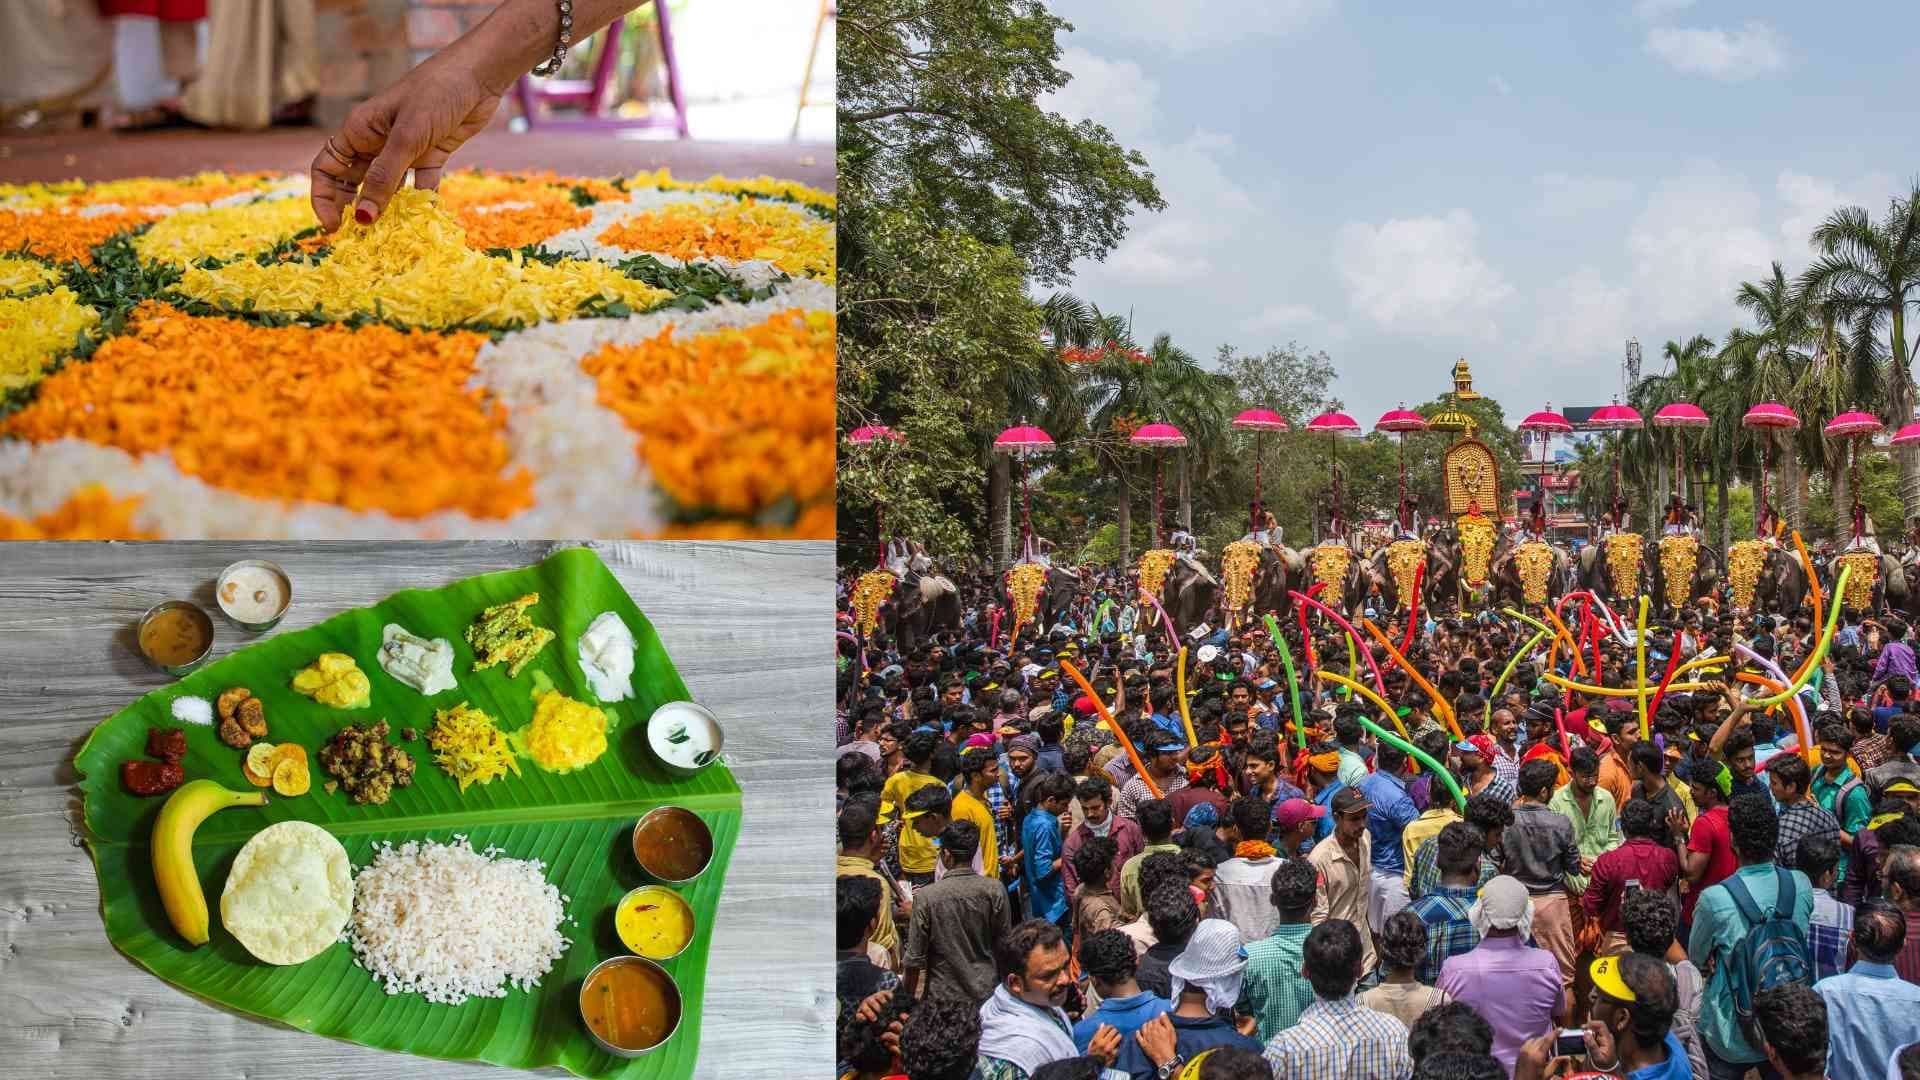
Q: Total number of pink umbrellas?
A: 12